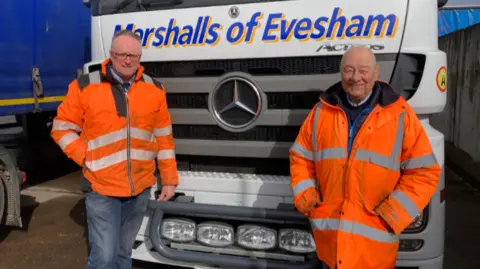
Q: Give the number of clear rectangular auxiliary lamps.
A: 4